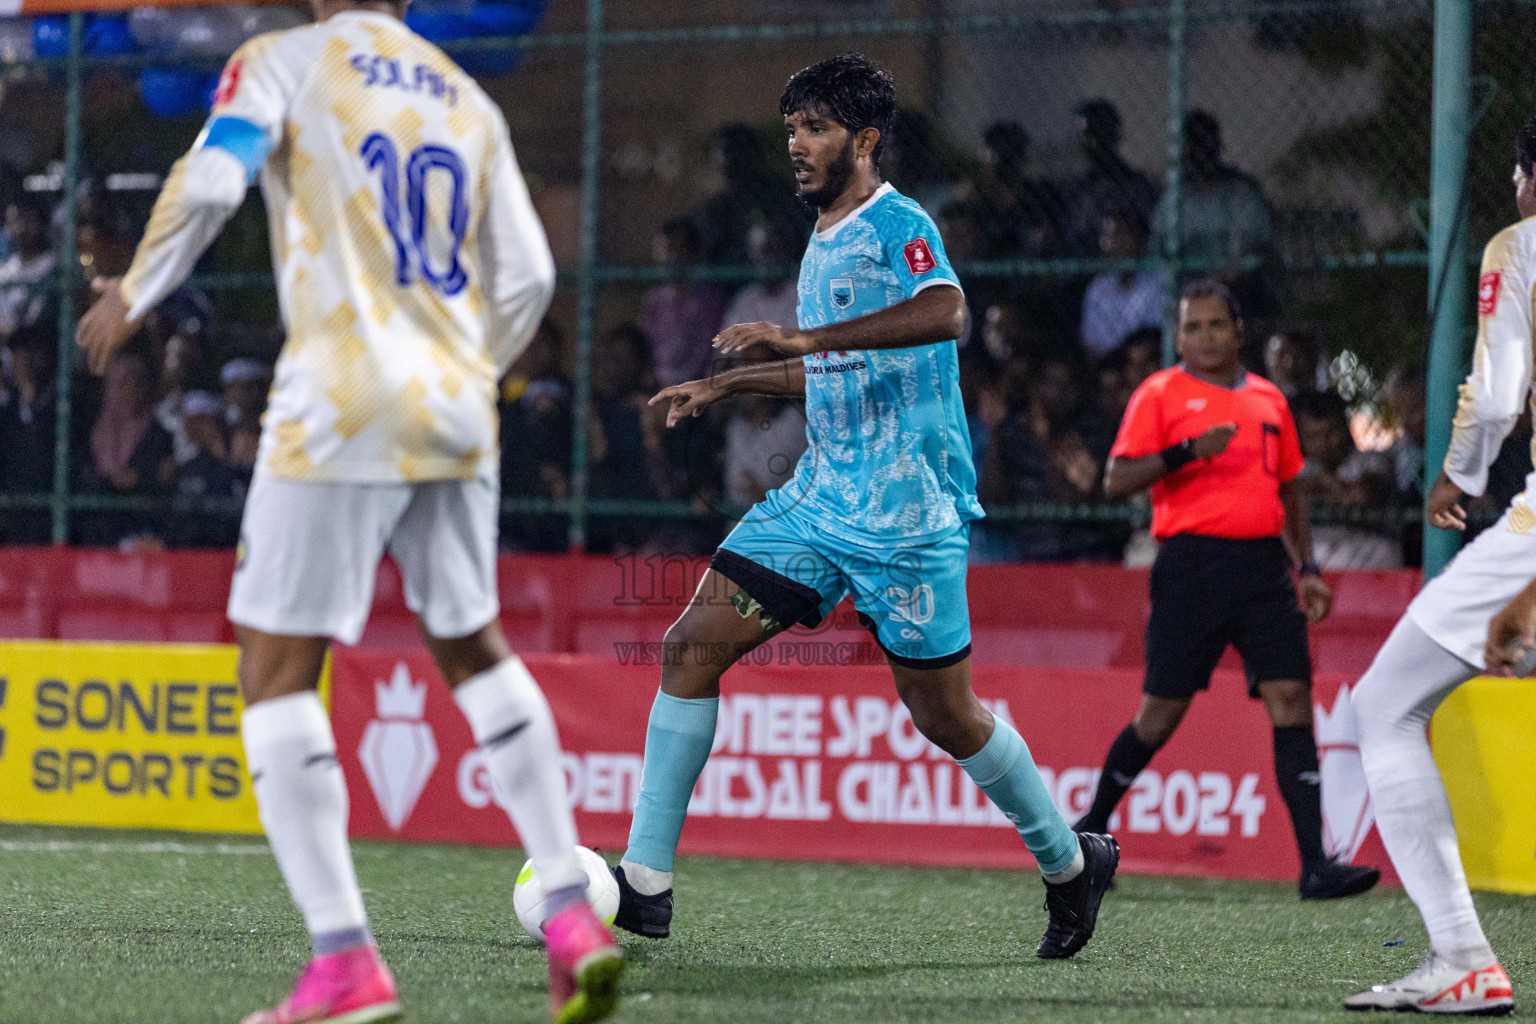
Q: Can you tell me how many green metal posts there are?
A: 4